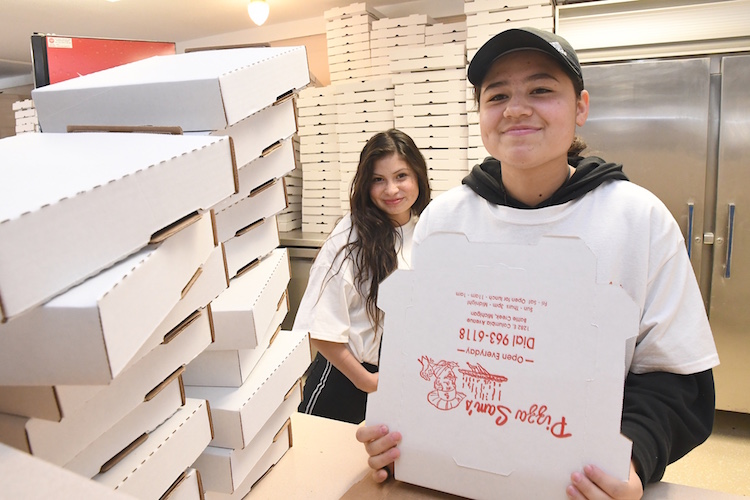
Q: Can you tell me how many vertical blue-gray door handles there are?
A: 2